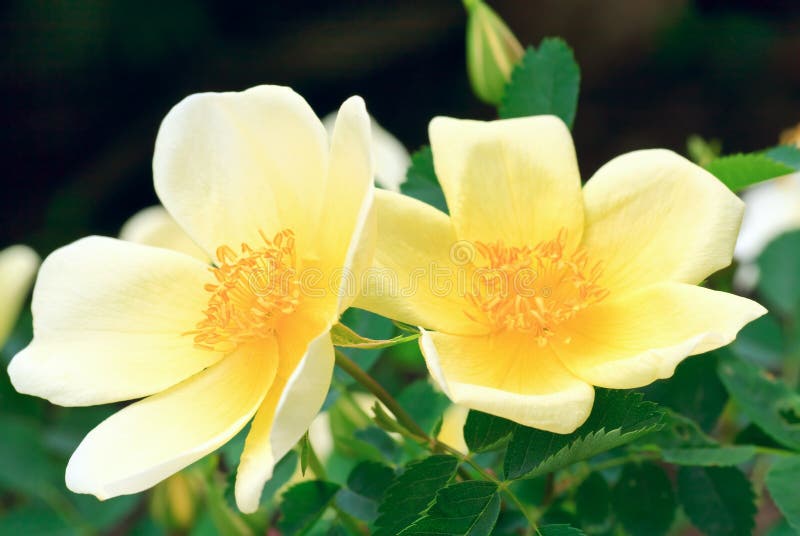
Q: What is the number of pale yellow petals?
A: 10